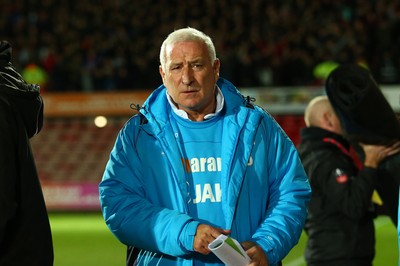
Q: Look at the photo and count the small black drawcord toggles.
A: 2